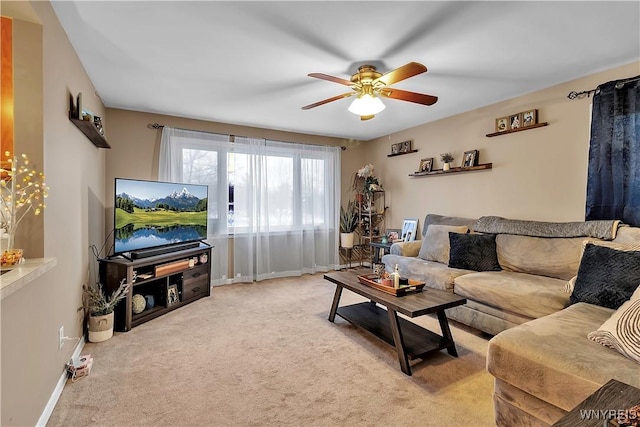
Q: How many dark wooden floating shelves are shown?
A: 4